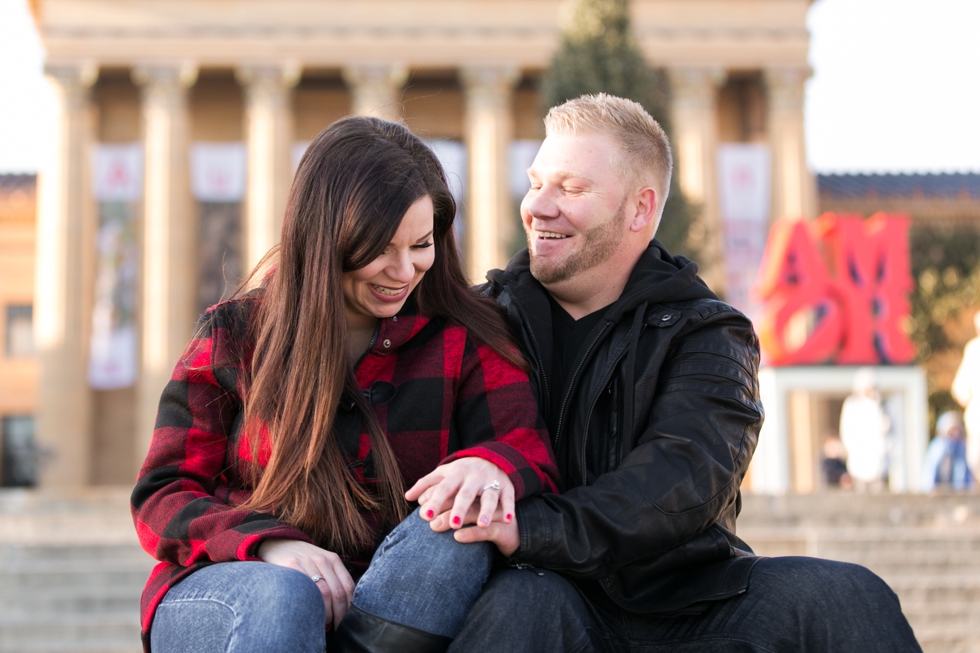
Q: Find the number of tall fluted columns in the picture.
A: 7